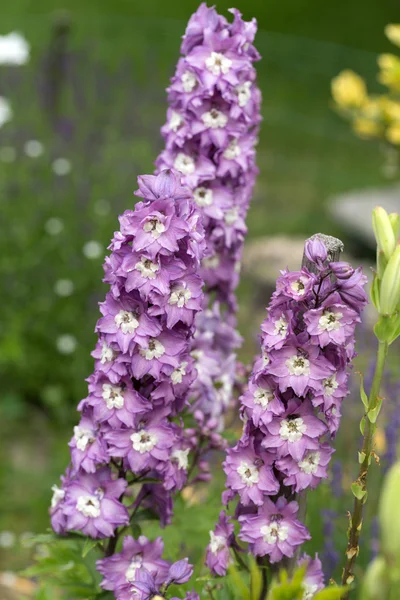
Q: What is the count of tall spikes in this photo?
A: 3